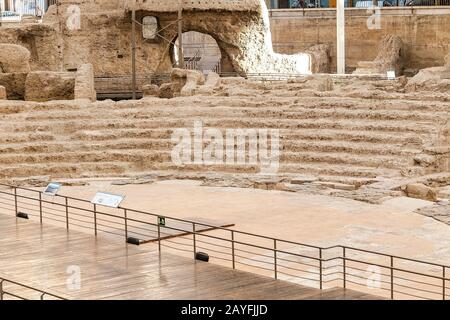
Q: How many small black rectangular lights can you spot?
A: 3